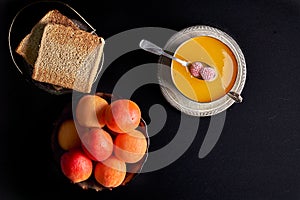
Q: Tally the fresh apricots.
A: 7